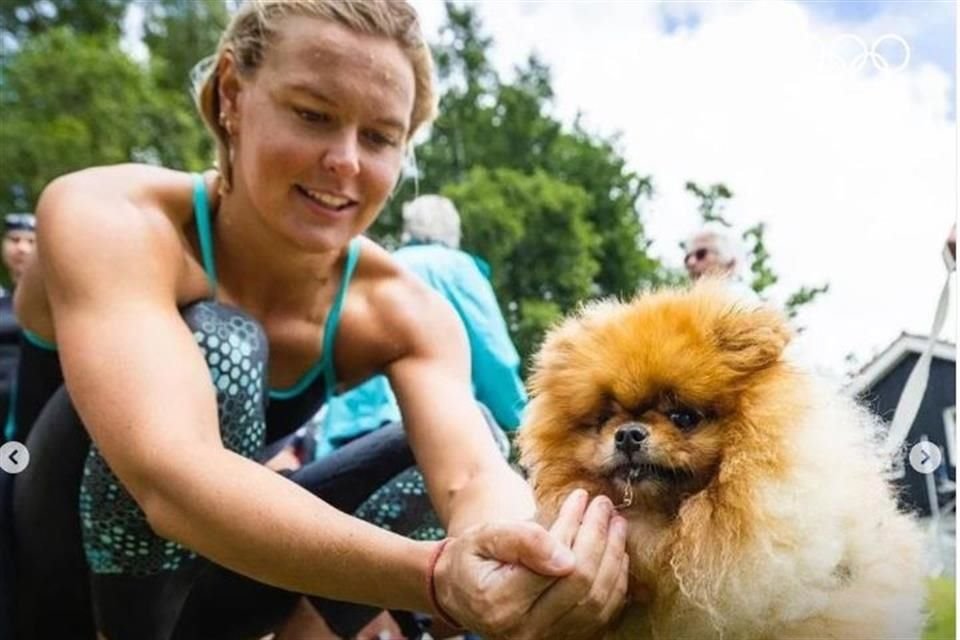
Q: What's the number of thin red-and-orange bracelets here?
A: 1